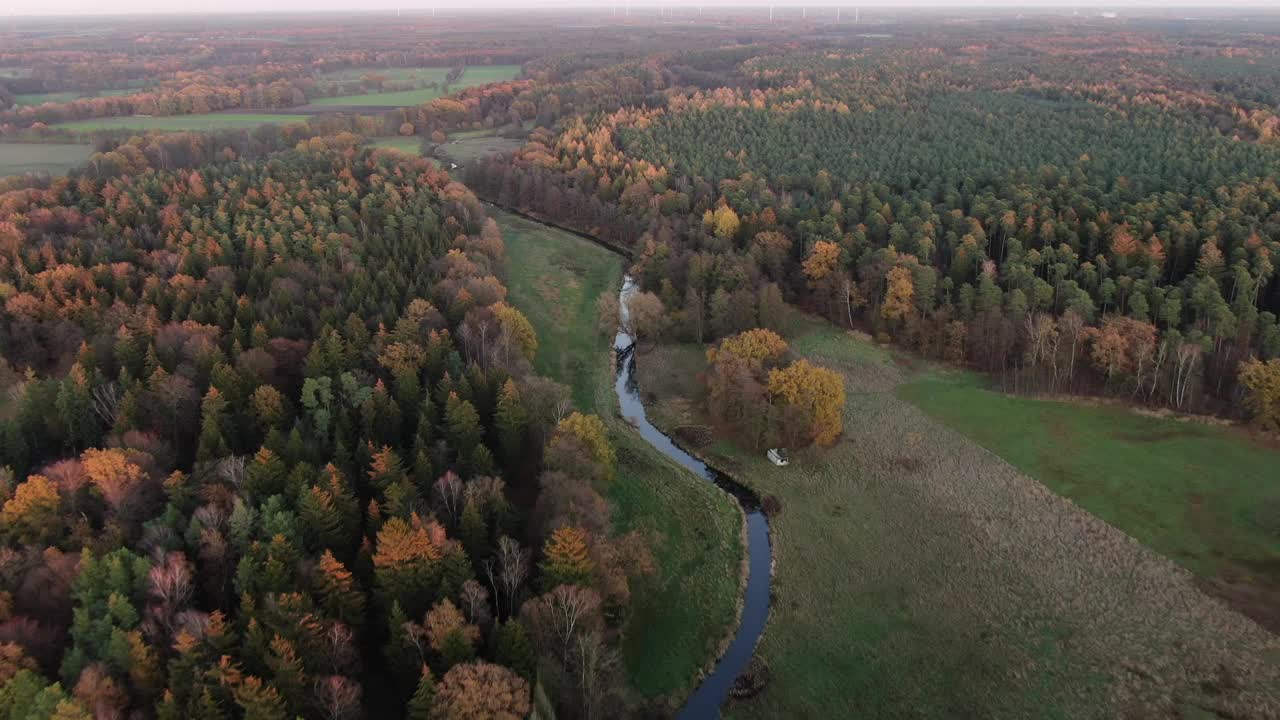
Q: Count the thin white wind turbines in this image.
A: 11